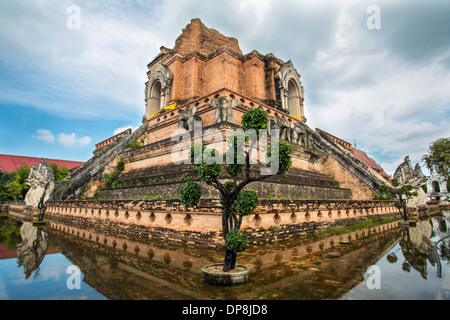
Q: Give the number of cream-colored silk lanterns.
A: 0